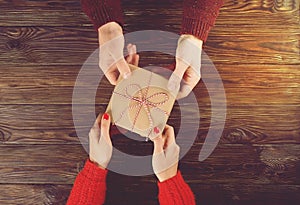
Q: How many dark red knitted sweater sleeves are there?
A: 2